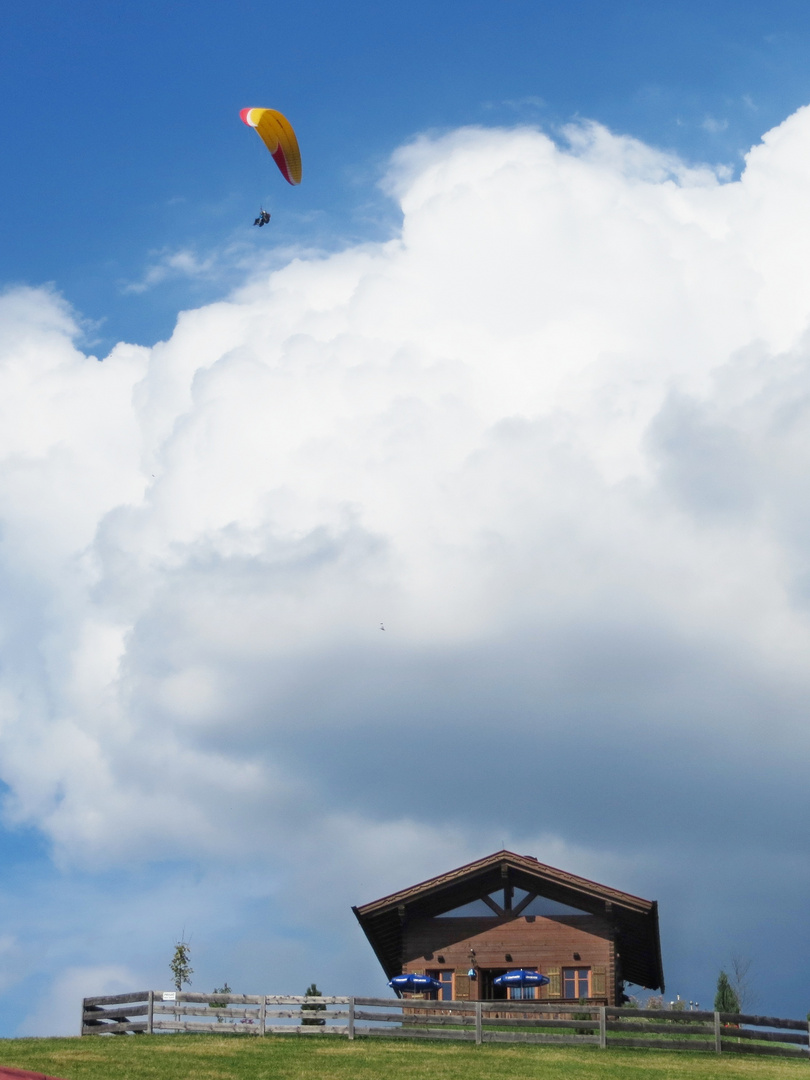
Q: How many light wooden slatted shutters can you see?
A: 4